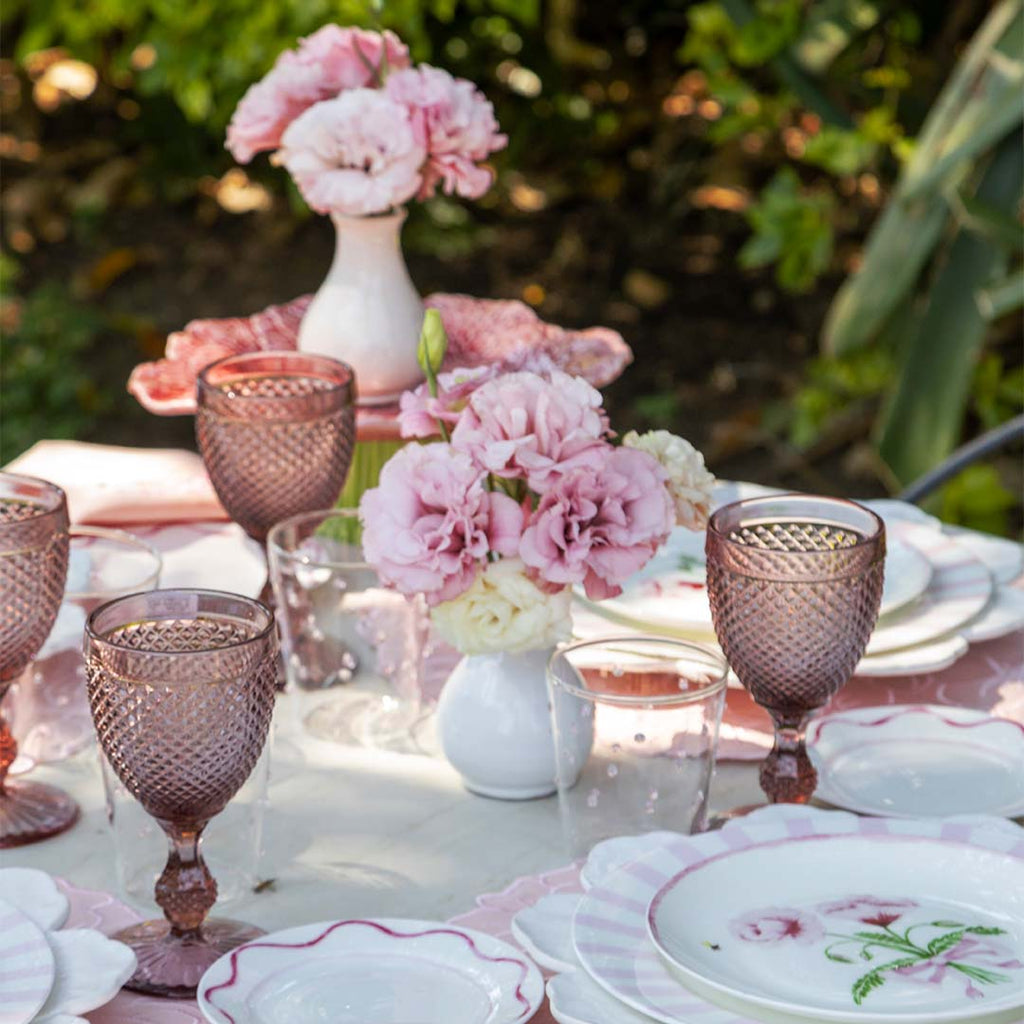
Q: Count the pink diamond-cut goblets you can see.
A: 4